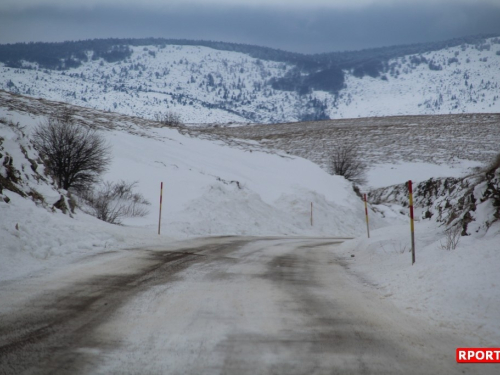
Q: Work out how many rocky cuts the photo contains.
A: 2